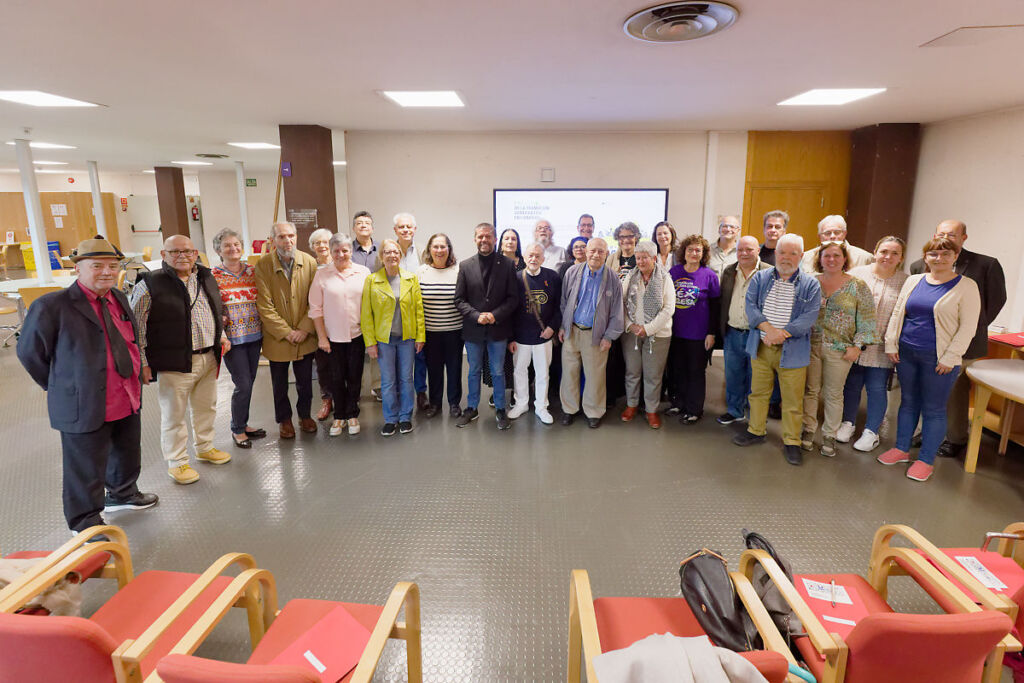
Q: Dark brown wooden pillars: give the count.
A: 3